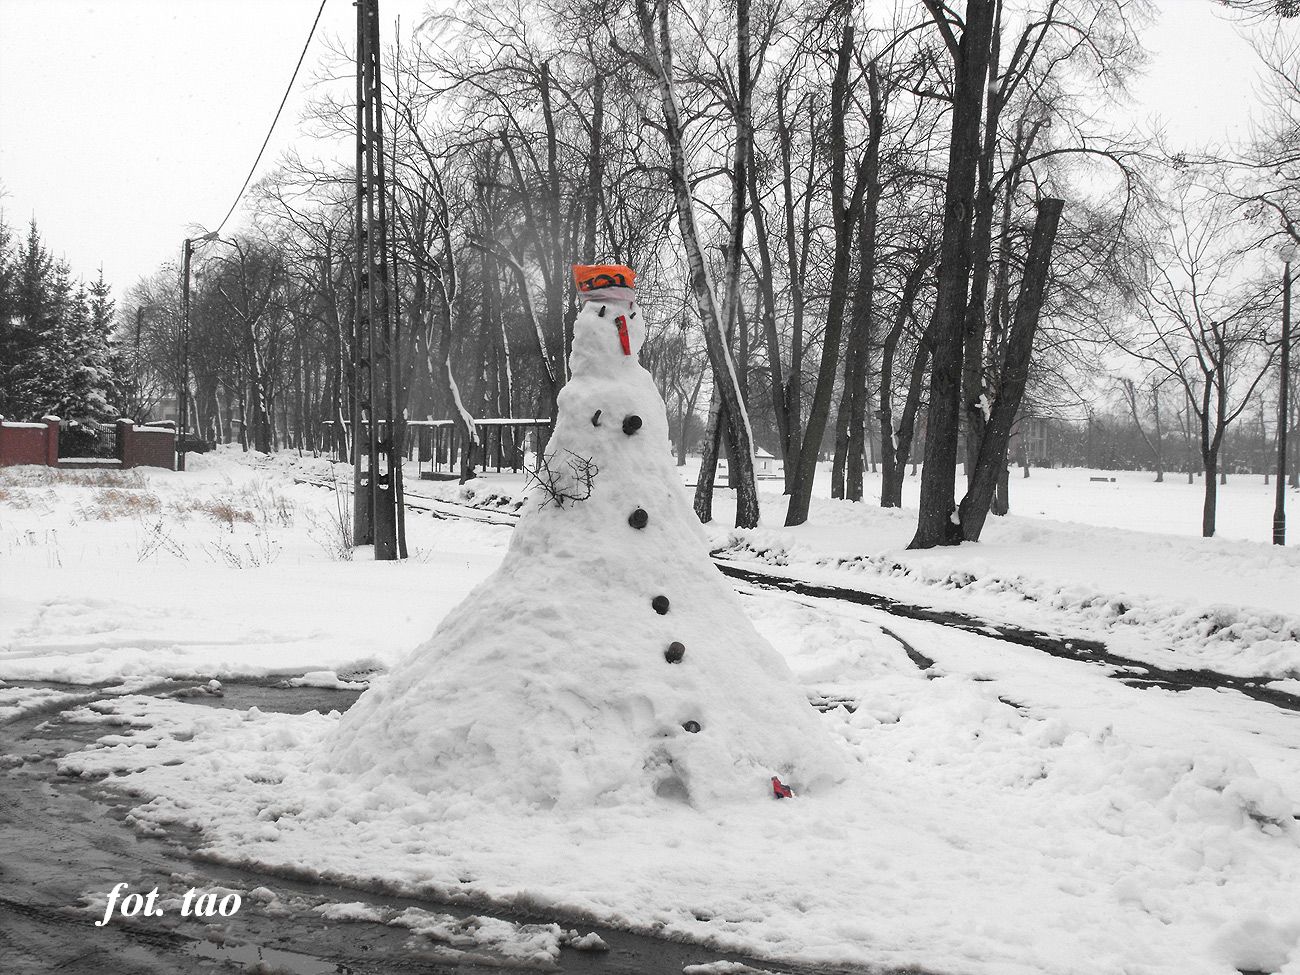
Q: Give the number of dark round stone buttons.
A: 5